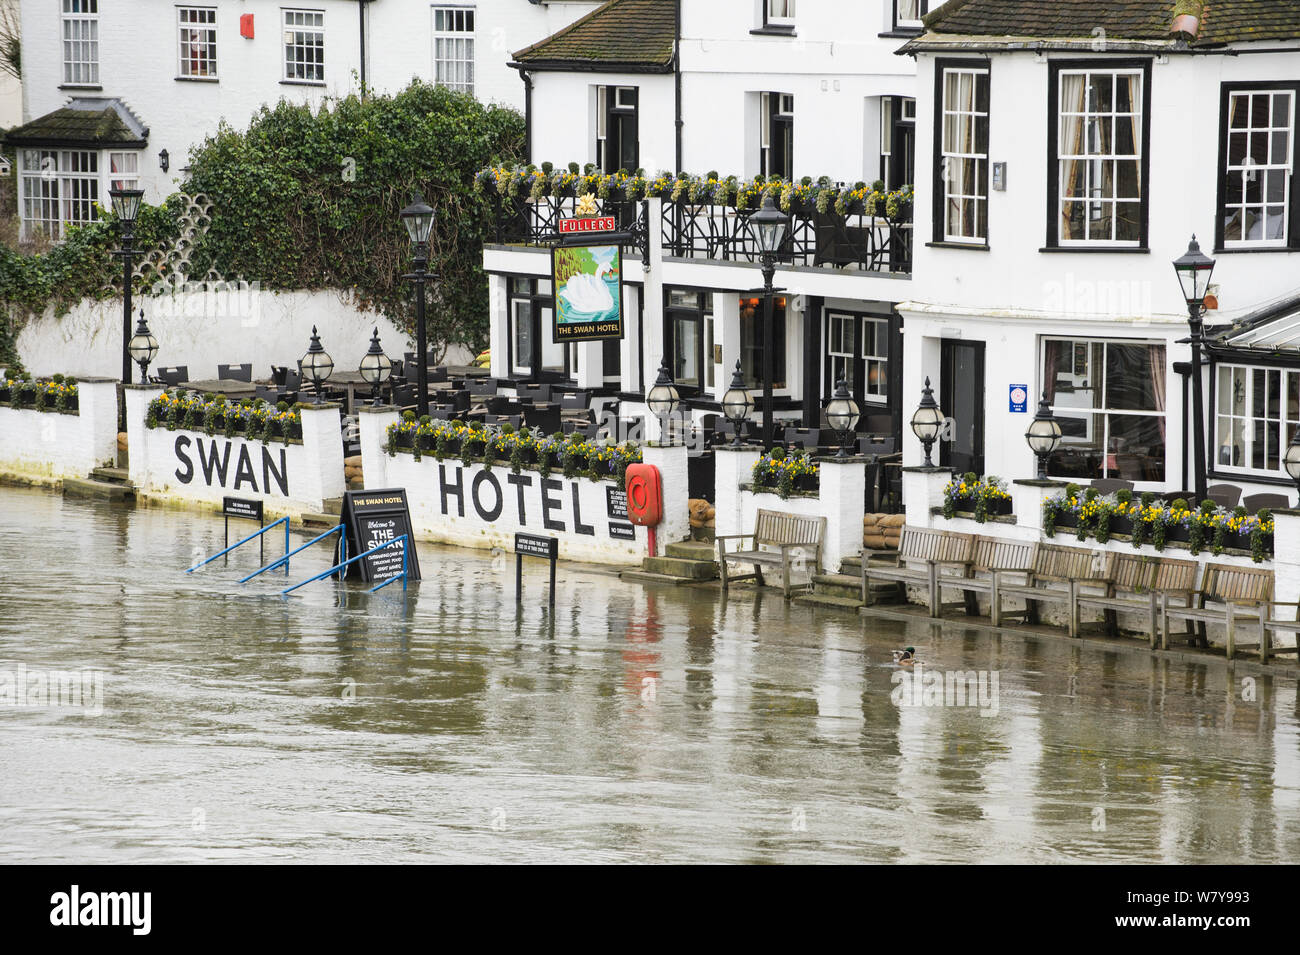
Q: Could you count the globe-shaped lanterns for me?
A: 9